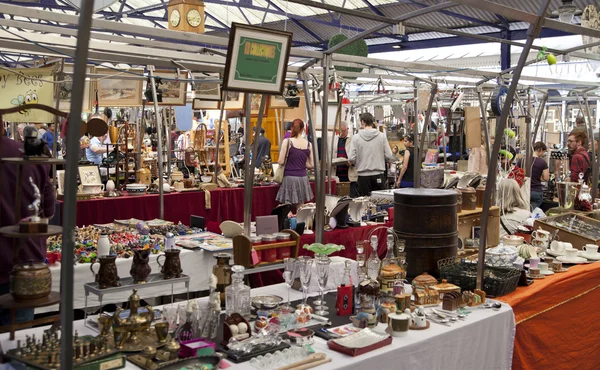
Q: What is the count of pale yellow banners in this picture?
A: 1